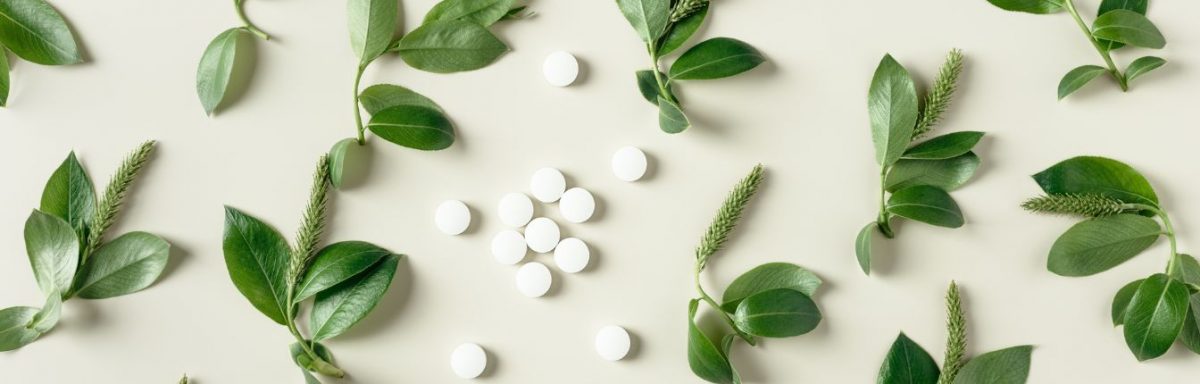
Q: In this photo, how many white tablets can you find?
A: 12